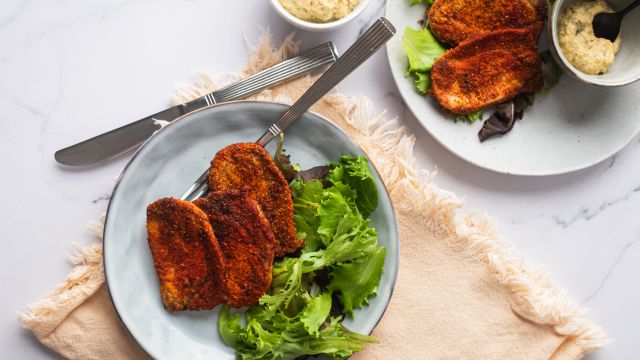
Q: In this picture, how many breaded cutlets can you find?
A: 5